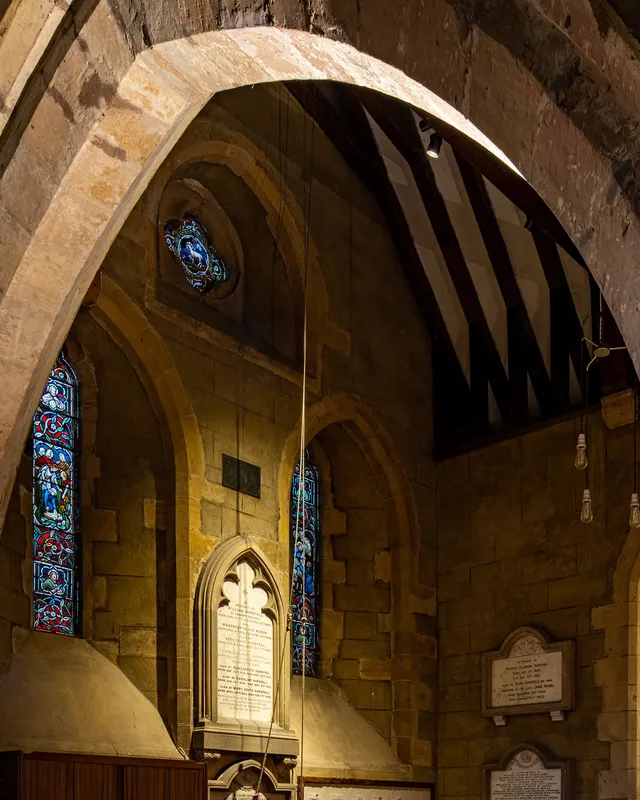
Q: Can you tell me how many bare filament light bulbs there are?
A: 3